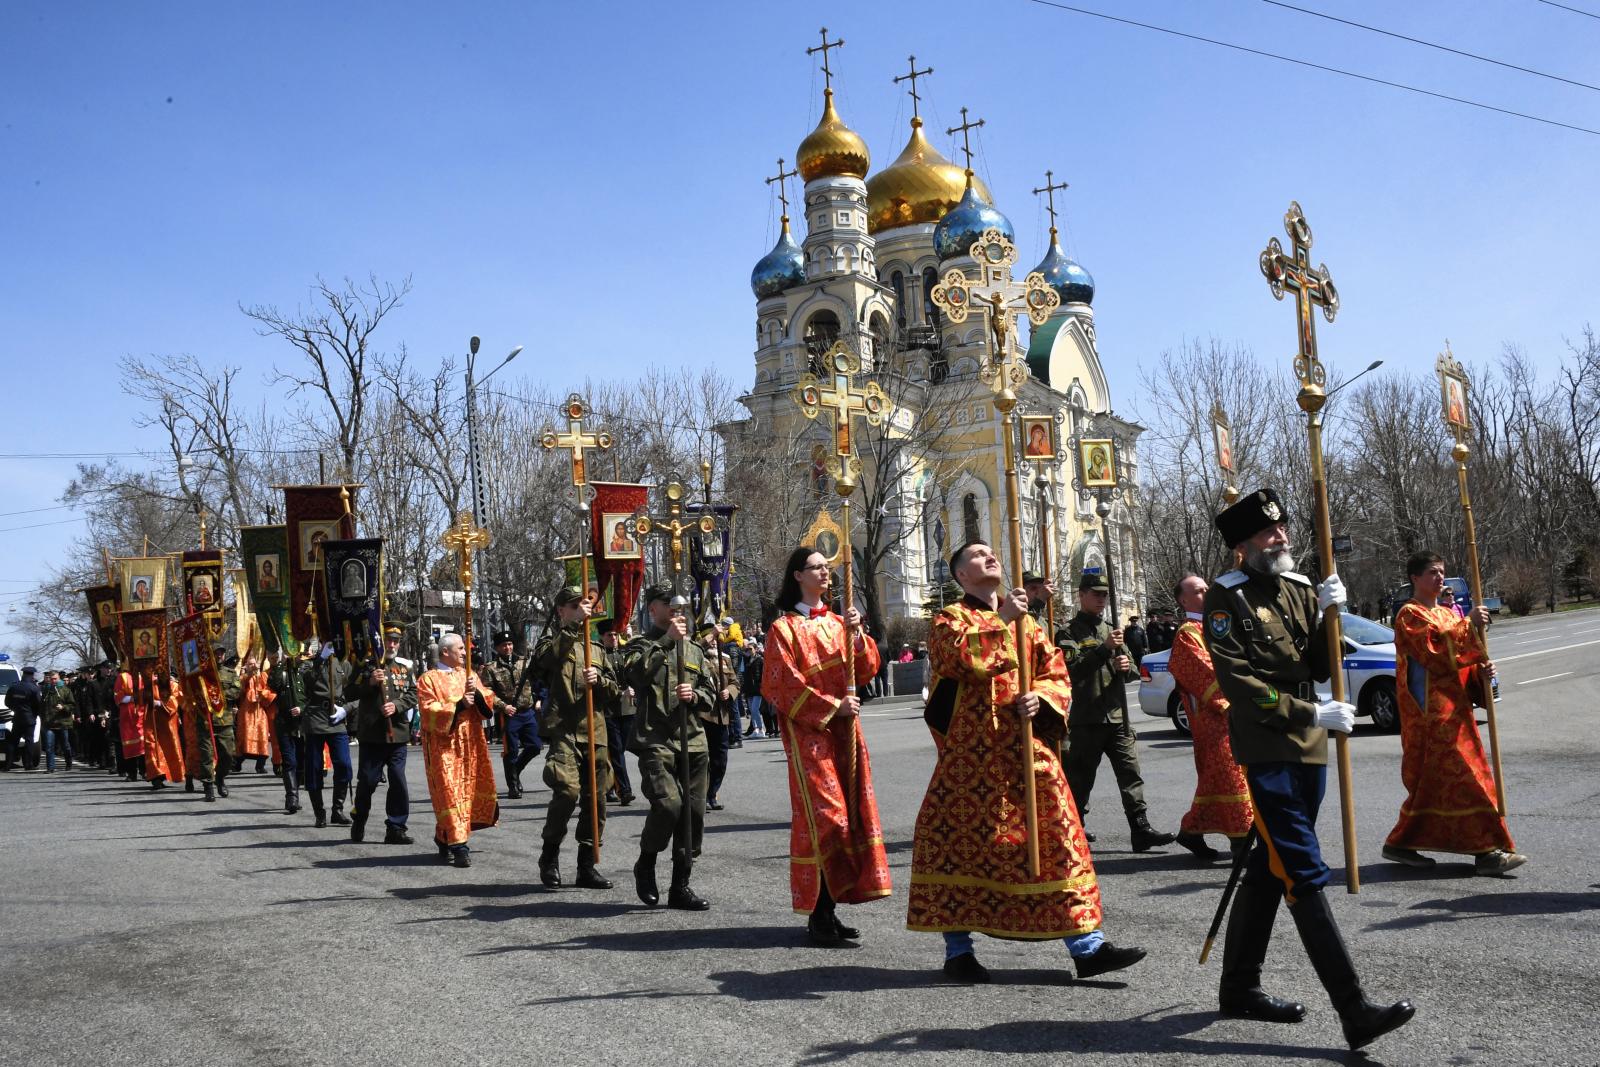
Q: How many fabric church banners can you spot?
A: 12